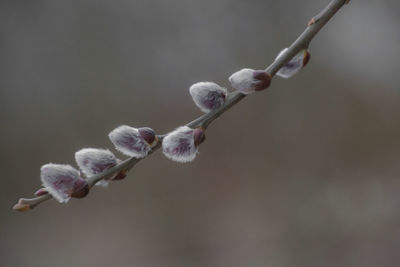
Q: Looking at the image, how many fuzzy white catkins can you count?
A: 7